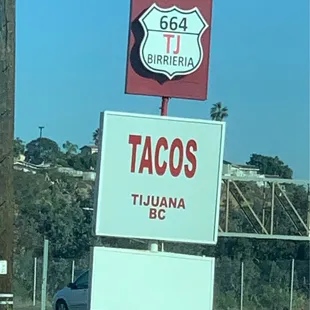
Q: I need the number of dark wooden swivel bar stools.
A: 0